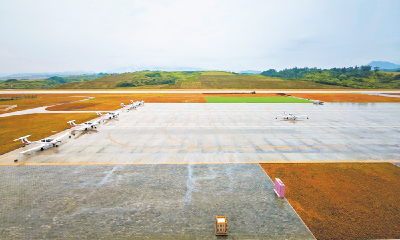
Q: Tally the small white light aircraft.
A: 6